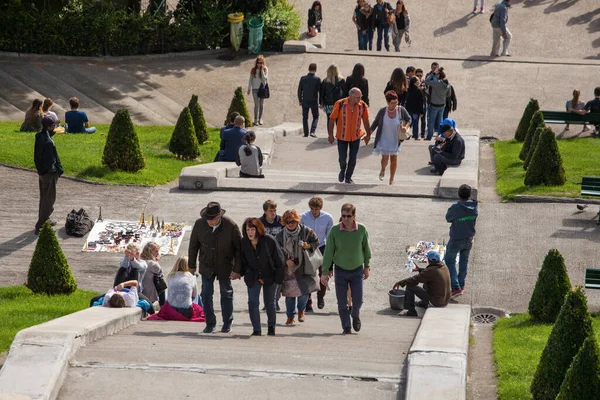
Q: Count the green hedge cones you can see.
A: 12